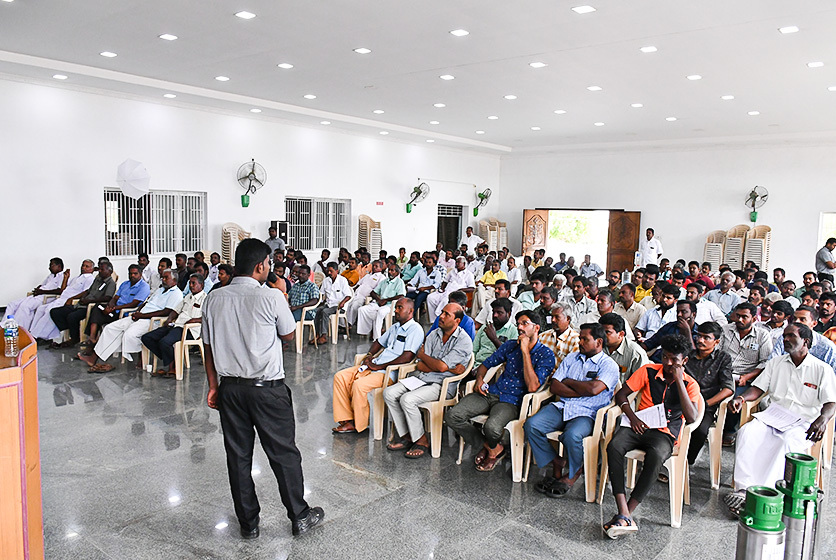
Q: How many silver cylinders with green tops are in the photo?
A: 2